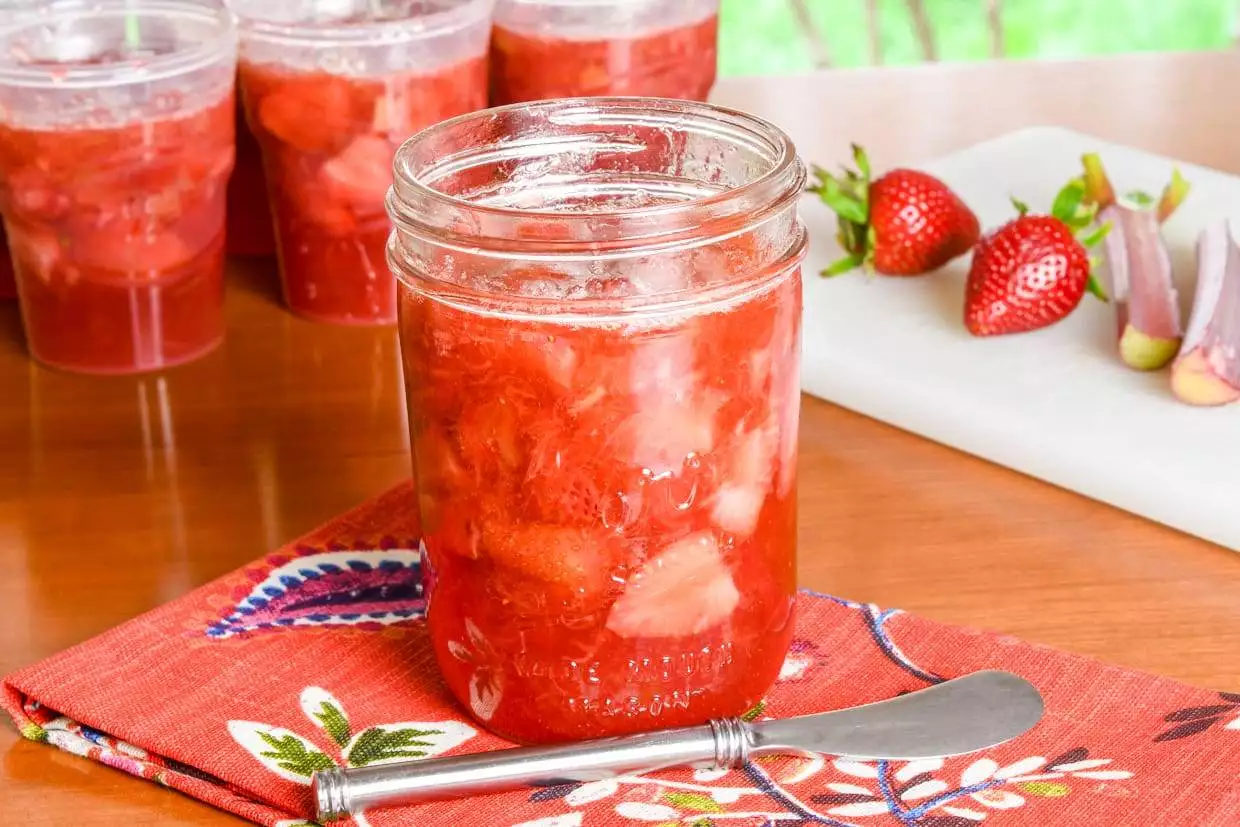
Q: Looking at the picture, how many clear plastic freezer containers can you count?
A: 3